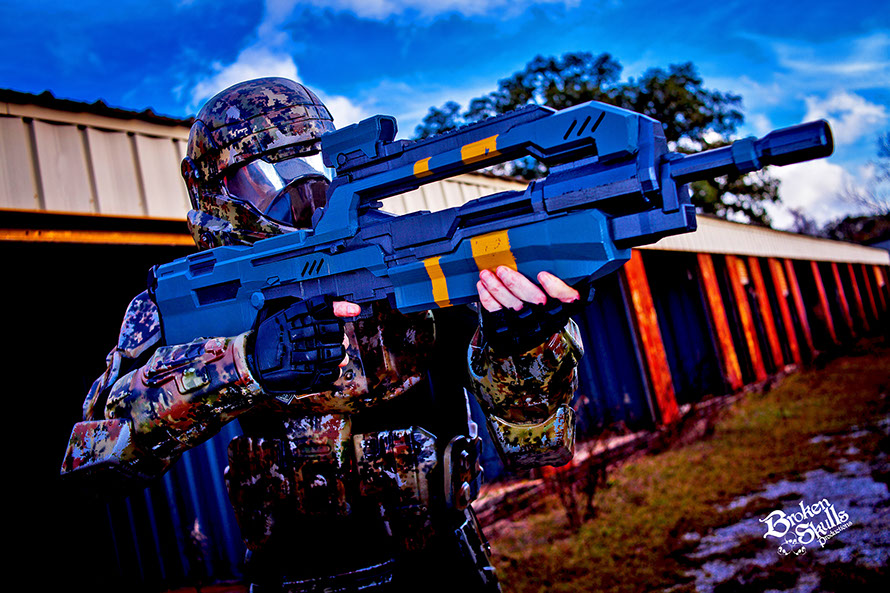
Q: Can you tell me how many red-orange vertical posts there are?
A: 11